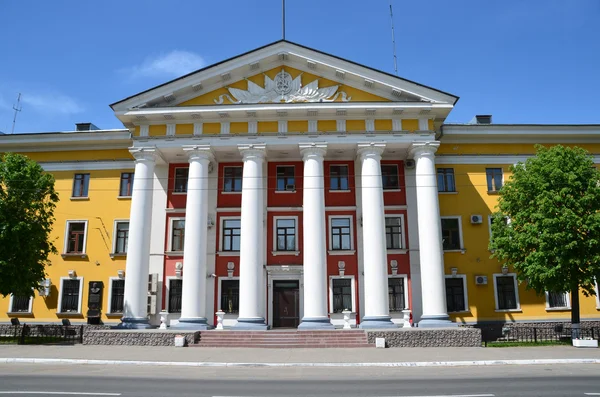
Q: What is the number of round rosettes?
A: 4